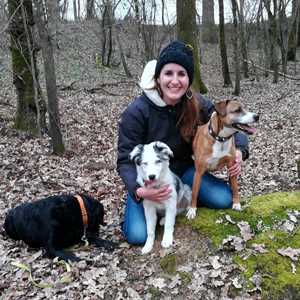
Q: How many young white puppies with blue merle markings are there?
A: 1